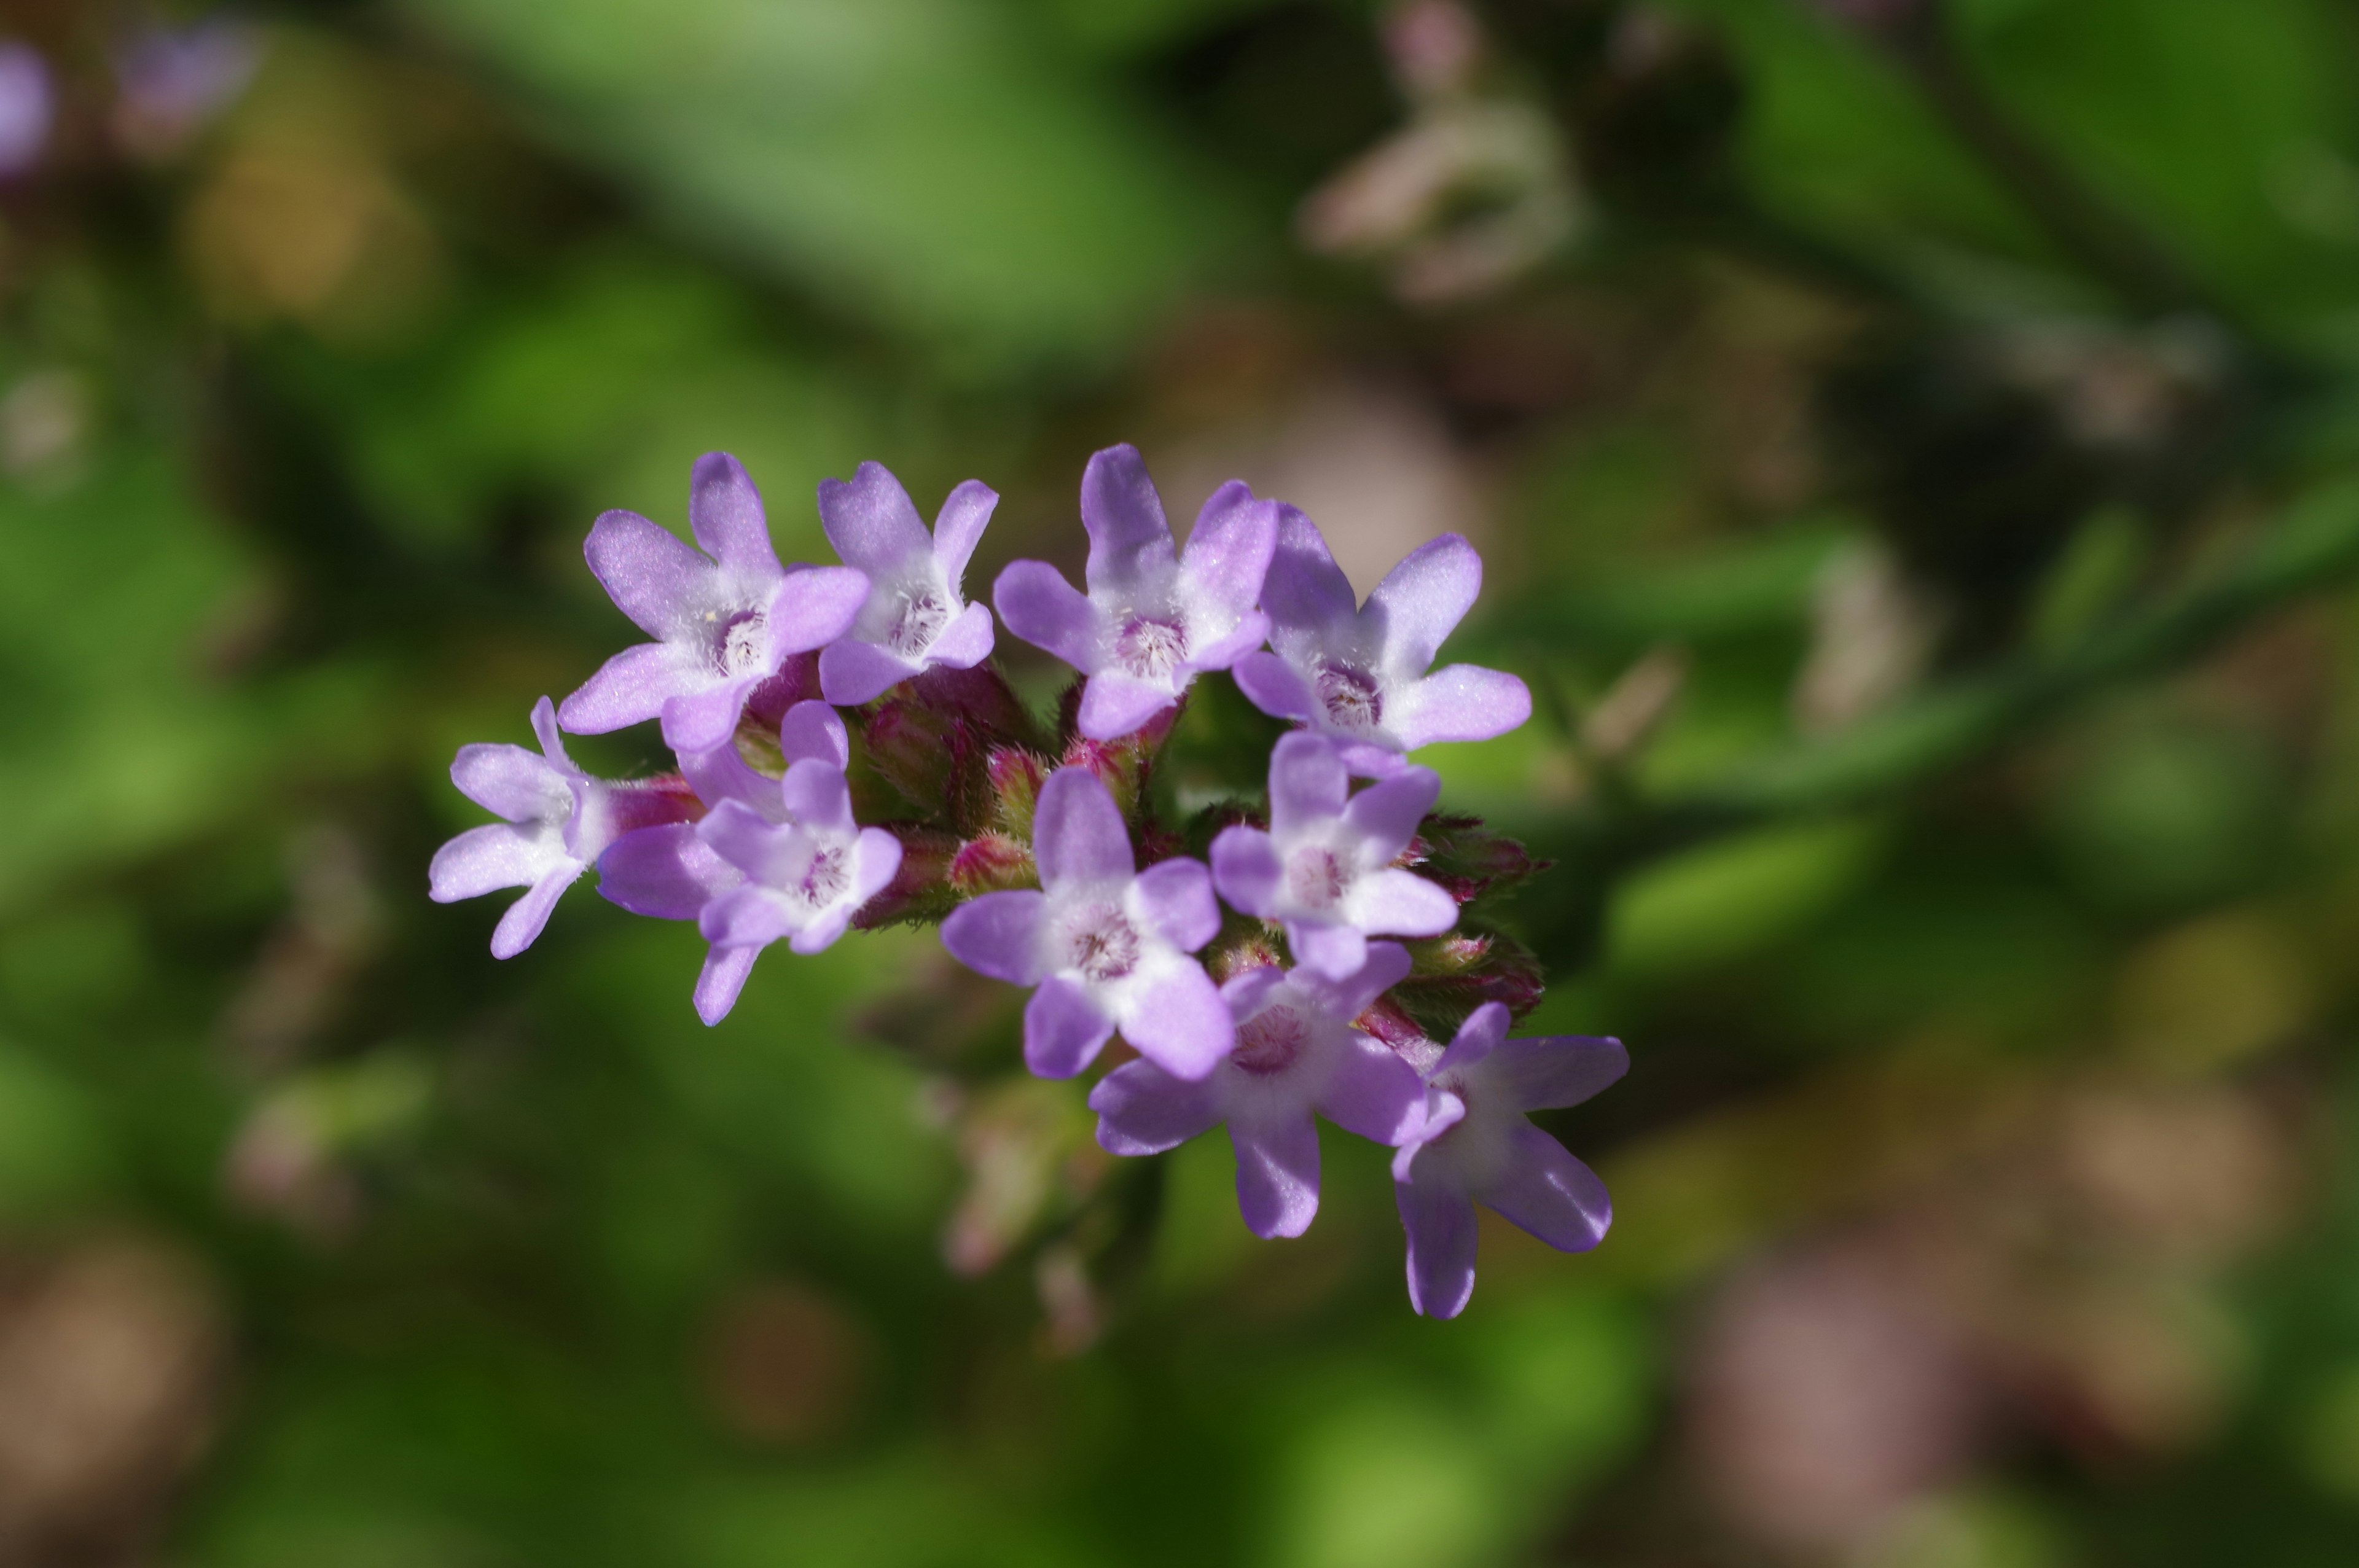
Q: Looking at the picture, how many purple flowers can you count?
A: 11